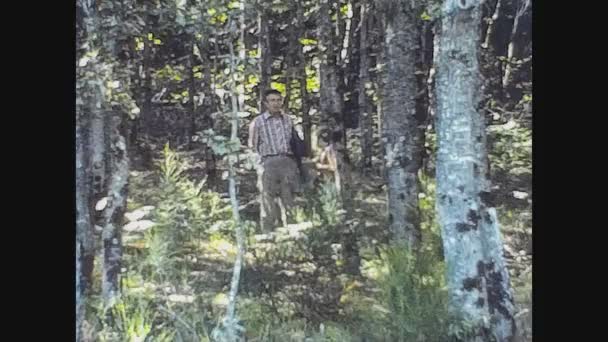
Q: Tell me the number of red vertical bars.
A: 0